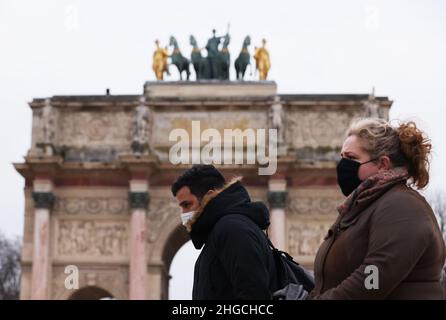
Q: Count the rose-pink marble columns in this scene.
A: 3